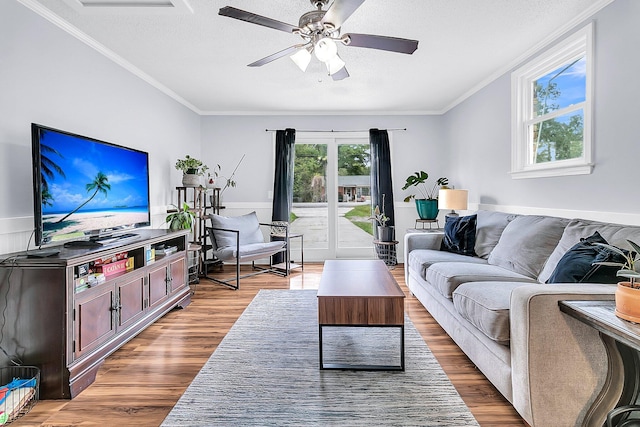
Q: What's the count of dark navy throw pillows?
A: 2